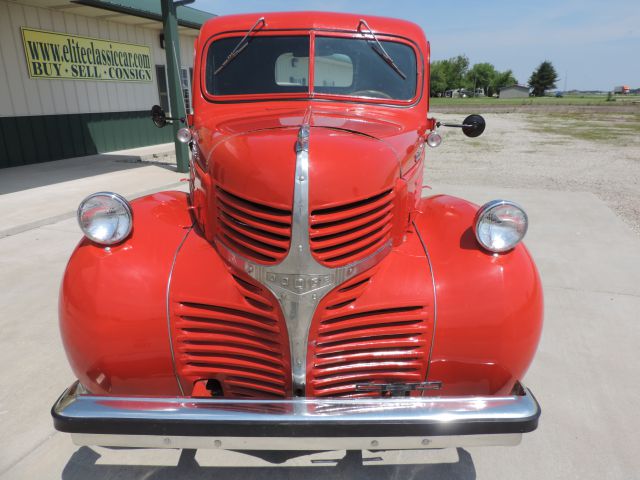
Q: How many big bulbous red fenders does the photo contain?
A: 2